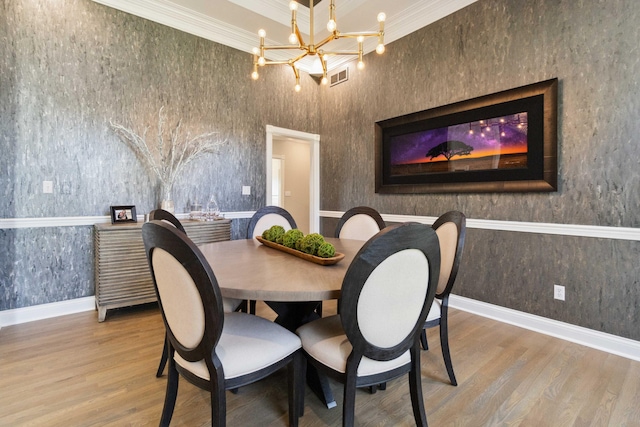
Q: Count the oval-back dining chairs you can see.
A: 6